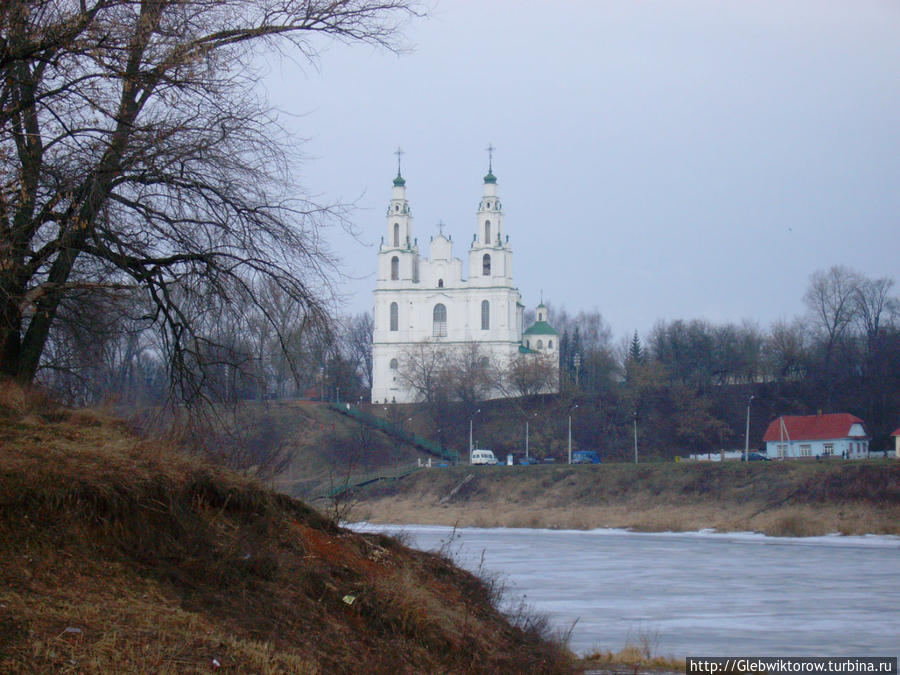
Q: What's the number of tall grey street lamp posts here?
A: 5